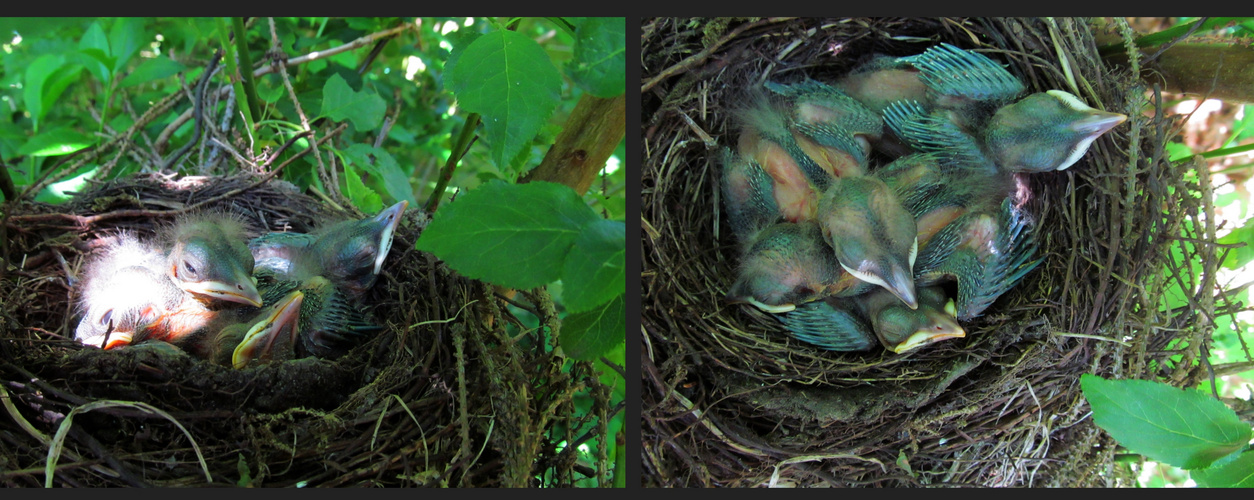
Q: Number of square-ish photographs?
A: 2